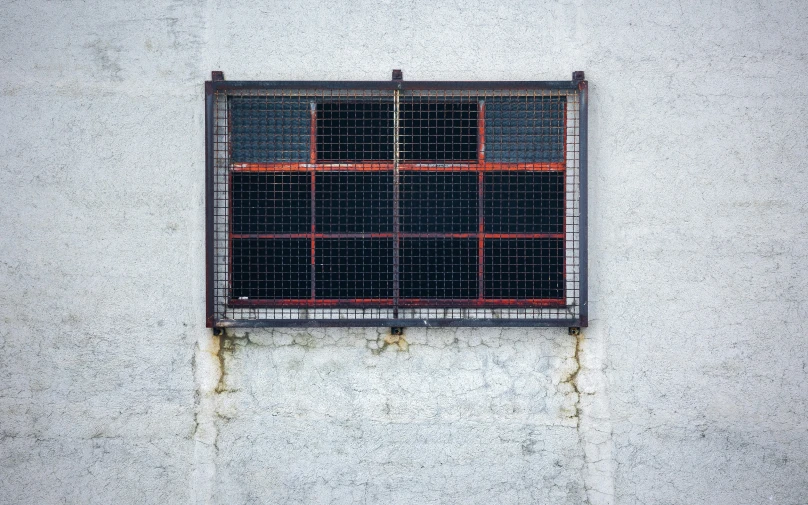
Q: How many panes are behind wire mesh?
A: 12